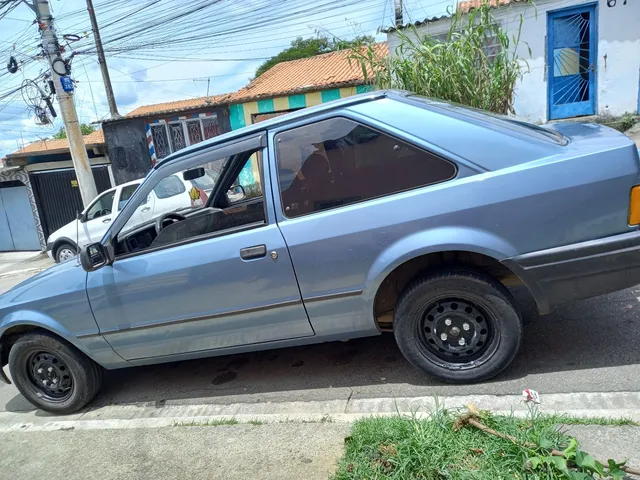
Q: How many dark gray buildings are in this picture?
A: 1